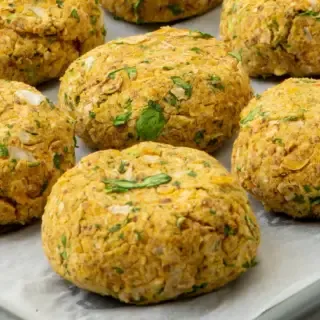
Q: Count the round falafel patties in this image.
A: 7